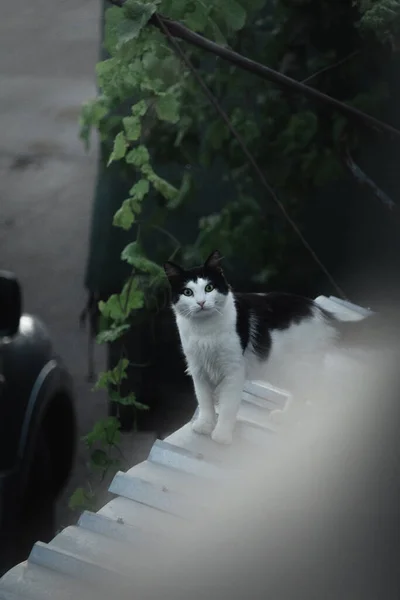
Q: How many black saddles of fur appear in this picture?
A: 1